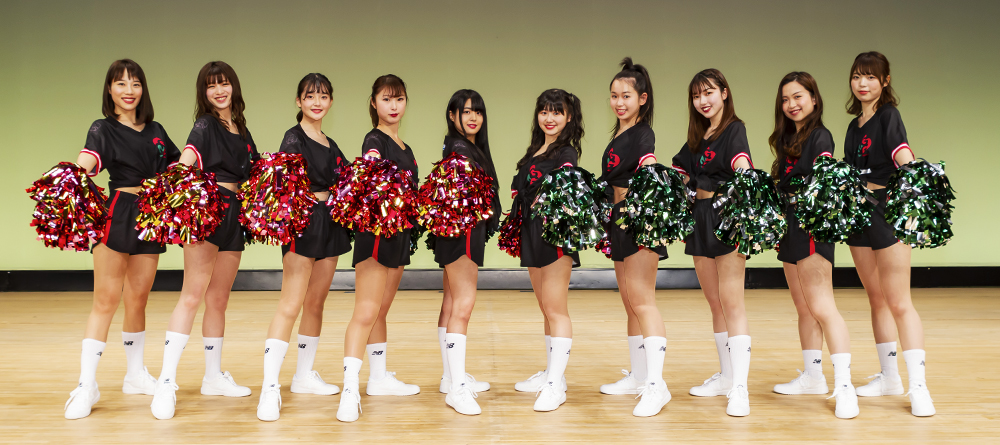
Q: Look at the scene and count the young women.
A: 10